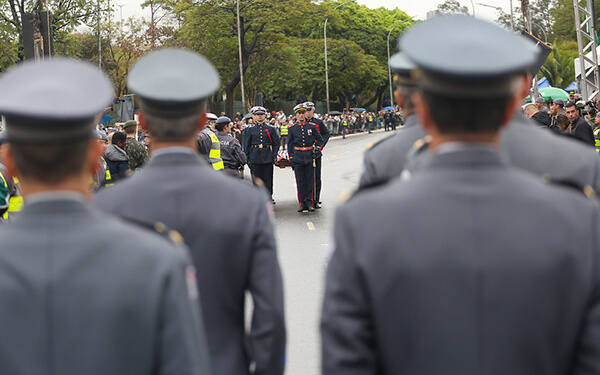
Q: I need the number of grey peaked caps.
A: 4